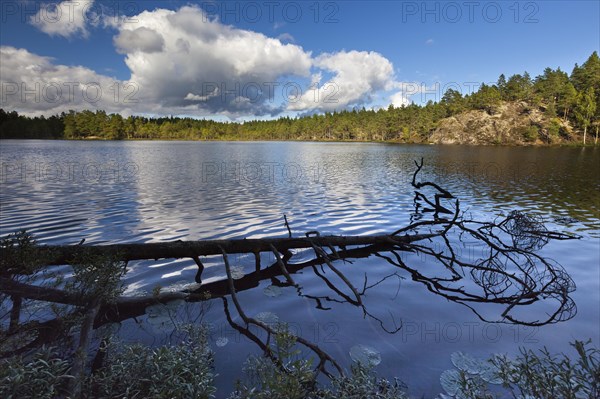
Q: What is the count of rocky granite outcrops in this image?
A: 1